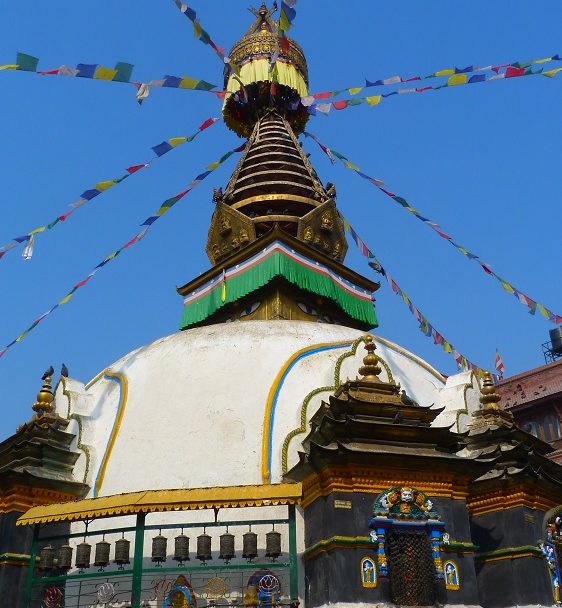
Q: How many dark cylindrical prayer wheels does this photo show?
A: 11